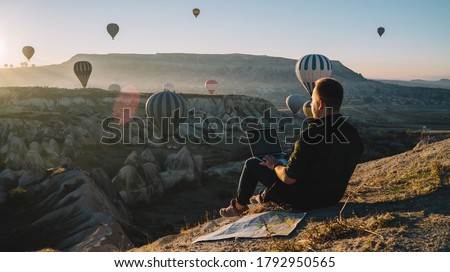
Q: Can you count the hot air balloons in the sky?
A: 12